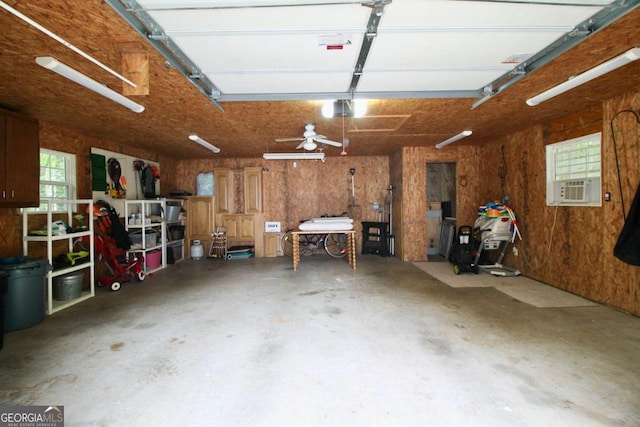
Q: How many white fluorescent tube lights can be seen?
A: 5